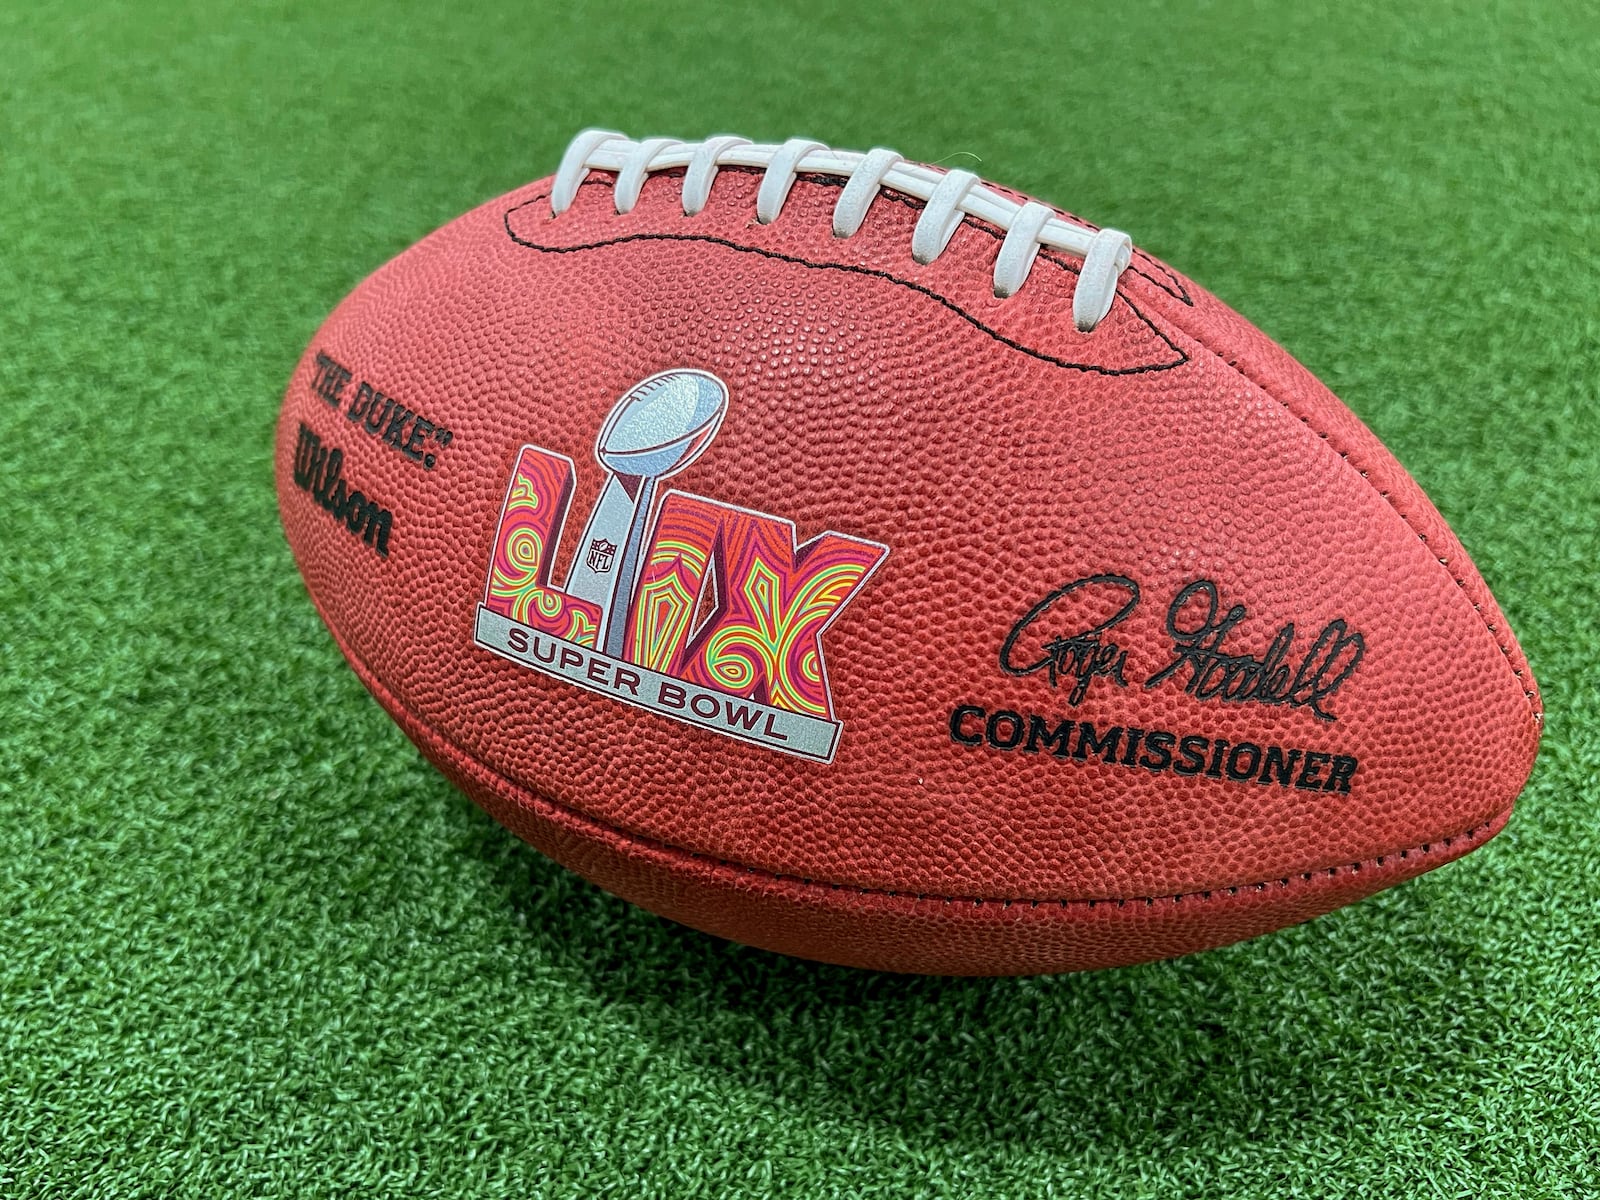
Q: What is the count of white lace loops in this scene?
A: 8